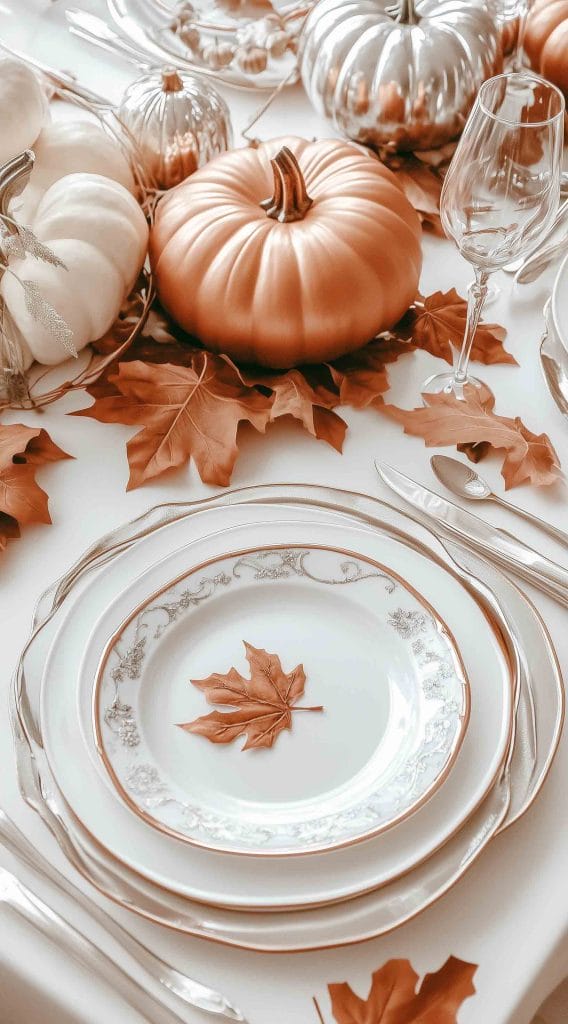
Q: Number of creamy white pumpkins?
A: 3